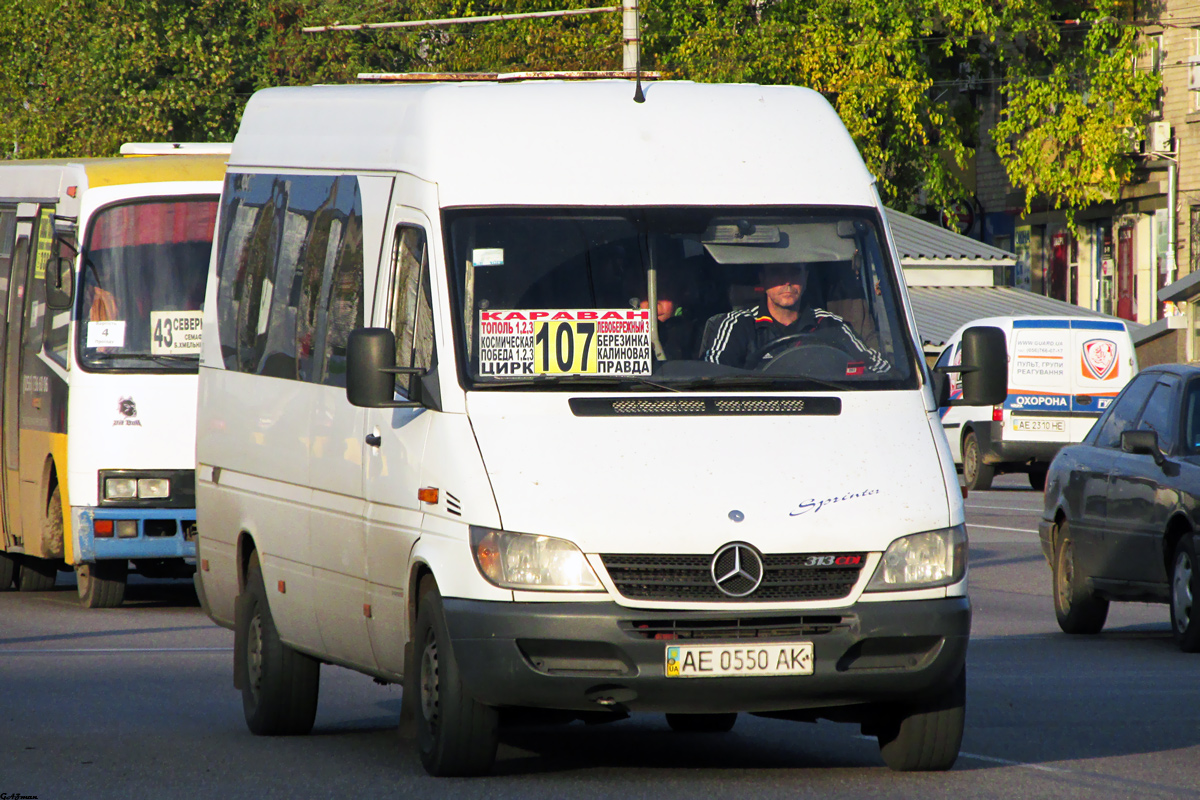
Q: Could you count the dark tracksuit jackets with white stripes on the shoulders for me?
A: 1